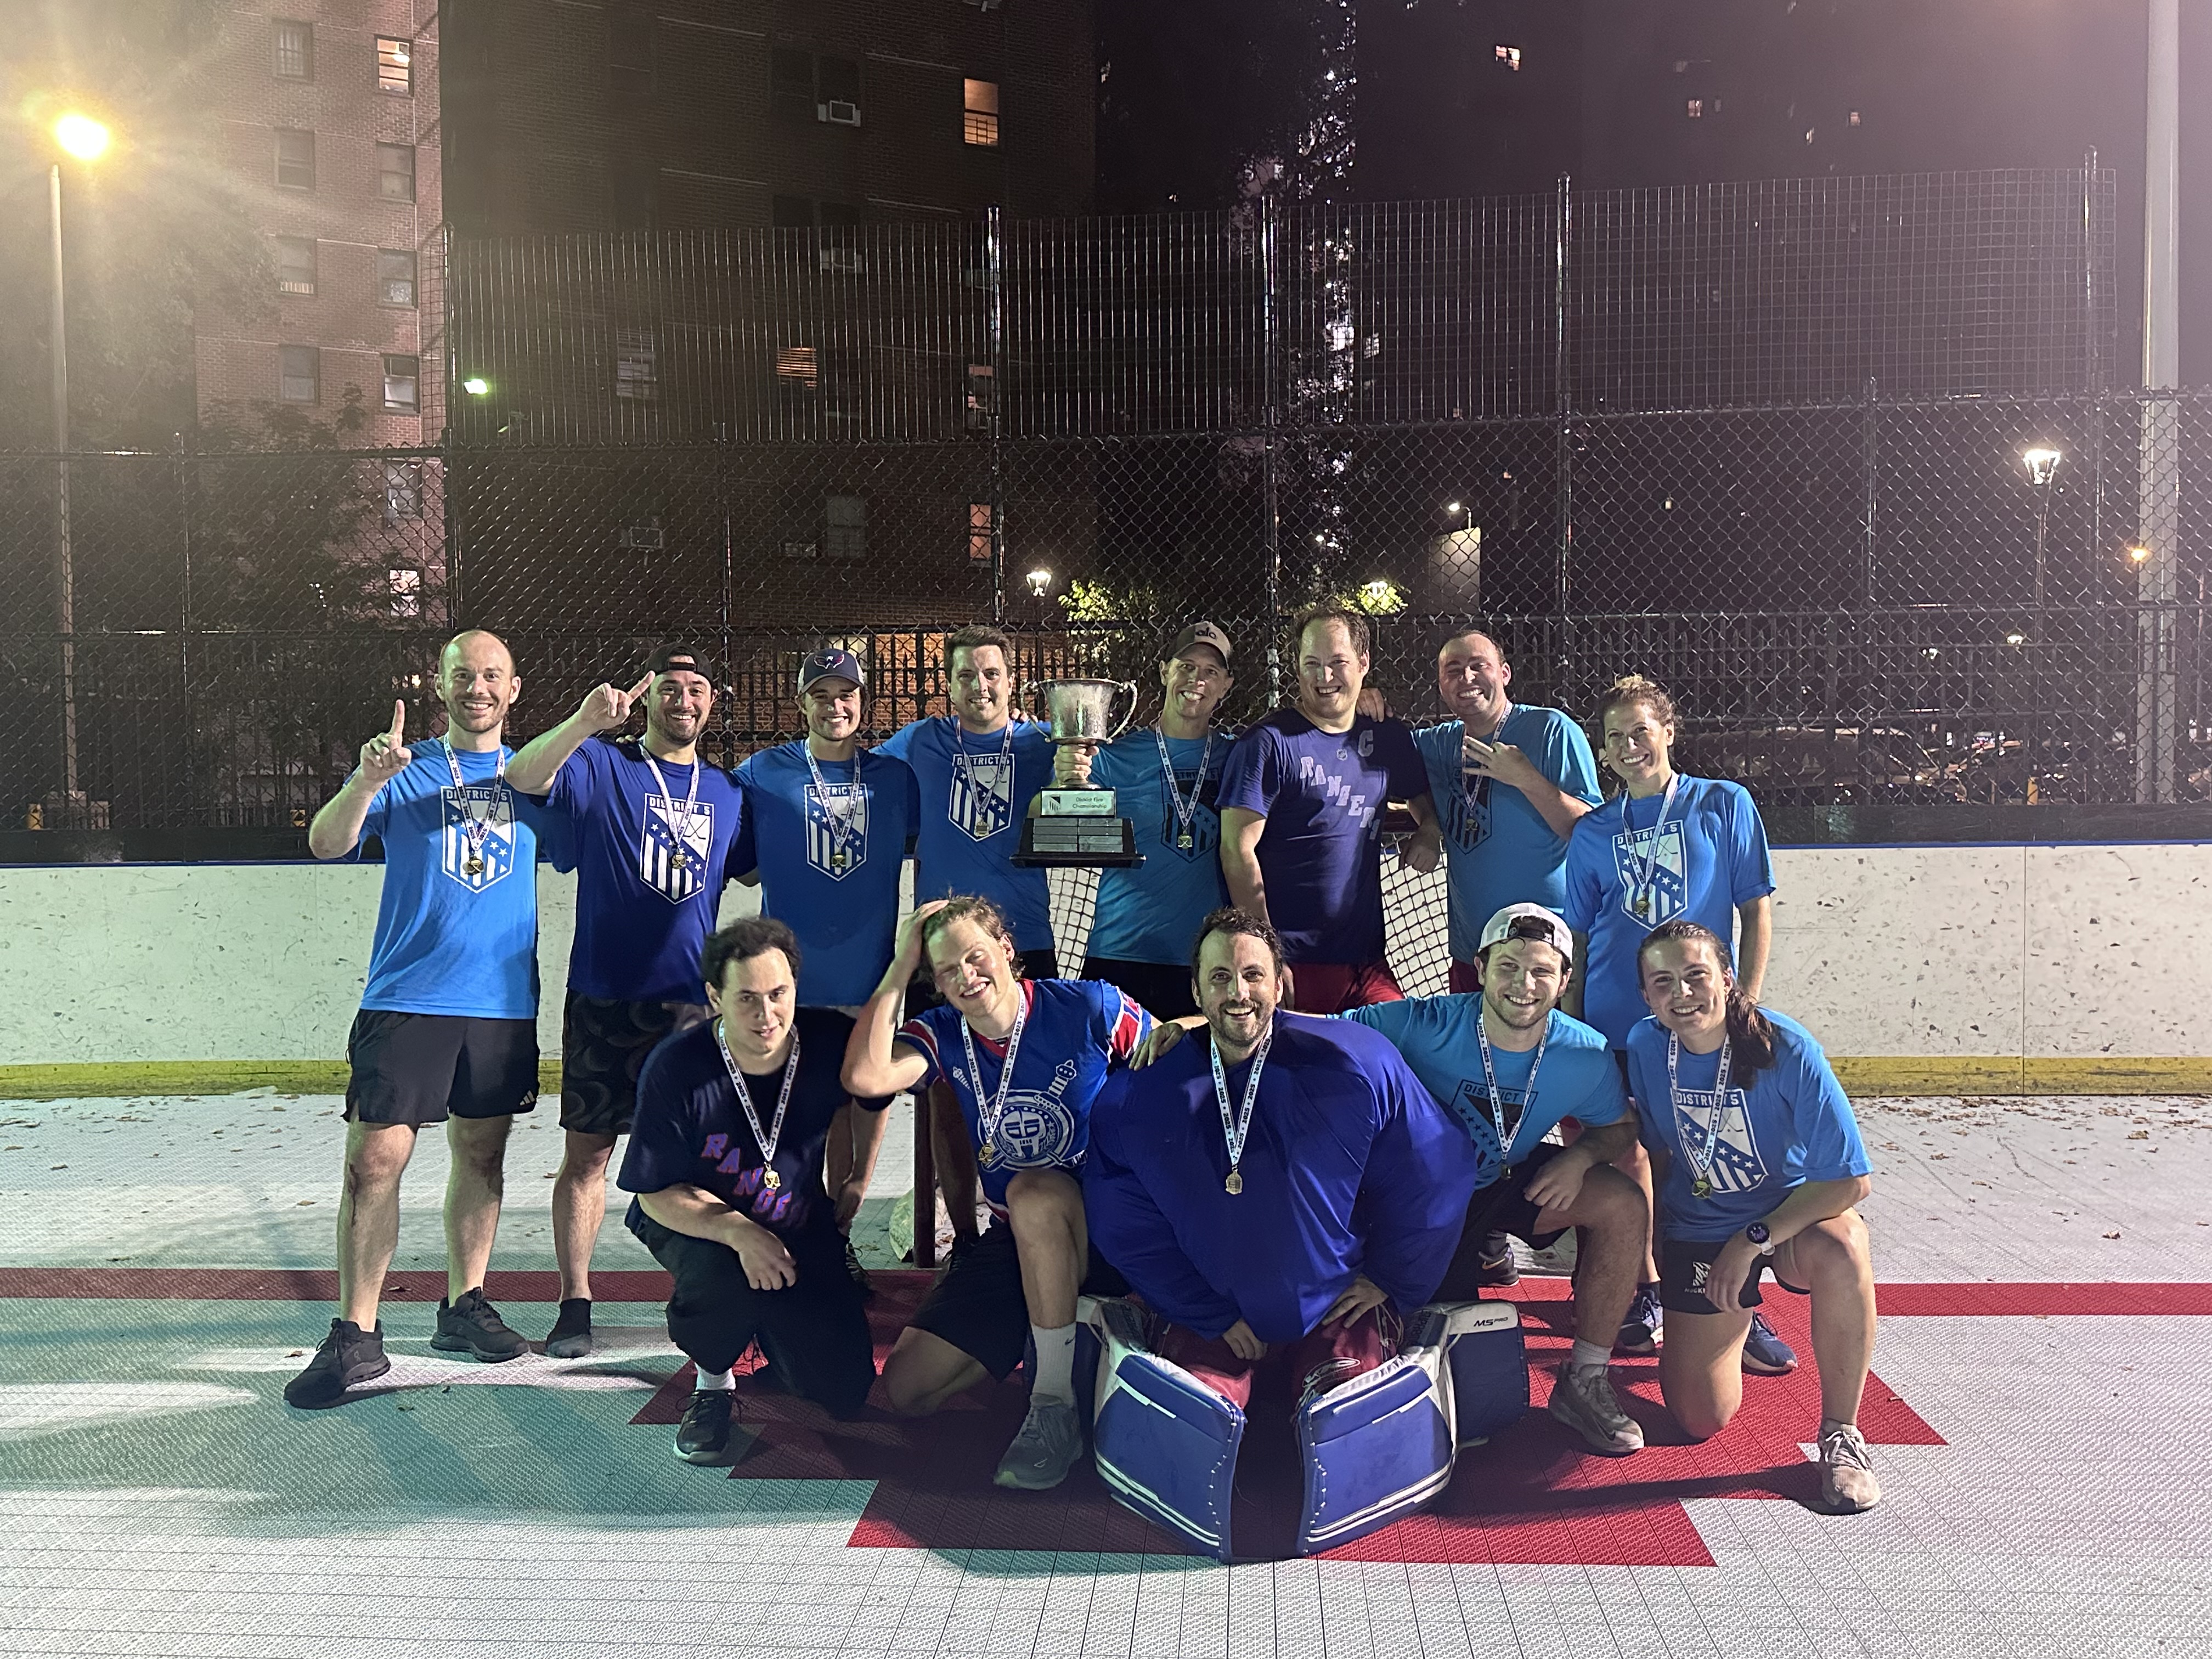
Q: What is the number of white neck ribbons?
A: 12